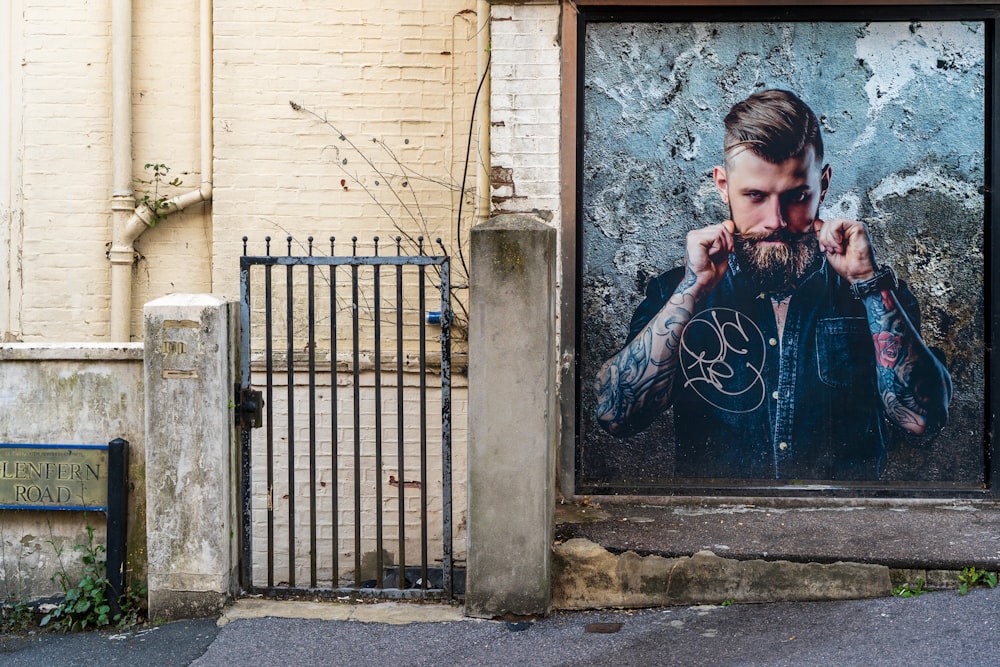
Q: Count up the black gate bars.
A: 8